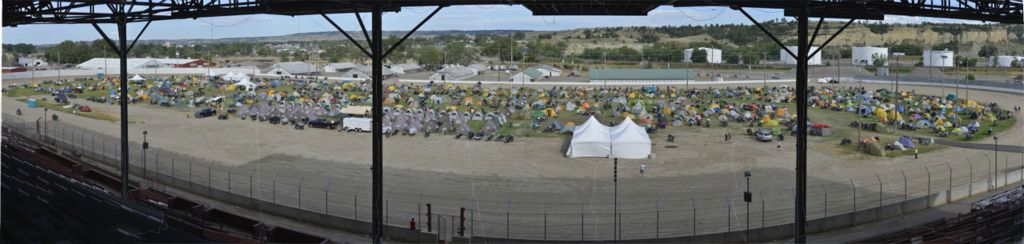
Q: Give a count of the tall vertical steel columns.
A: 3